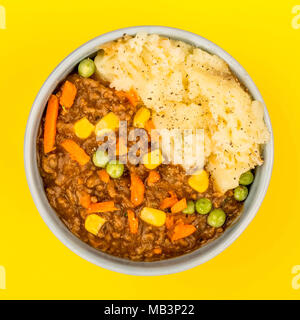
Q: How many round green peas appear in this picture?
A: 8